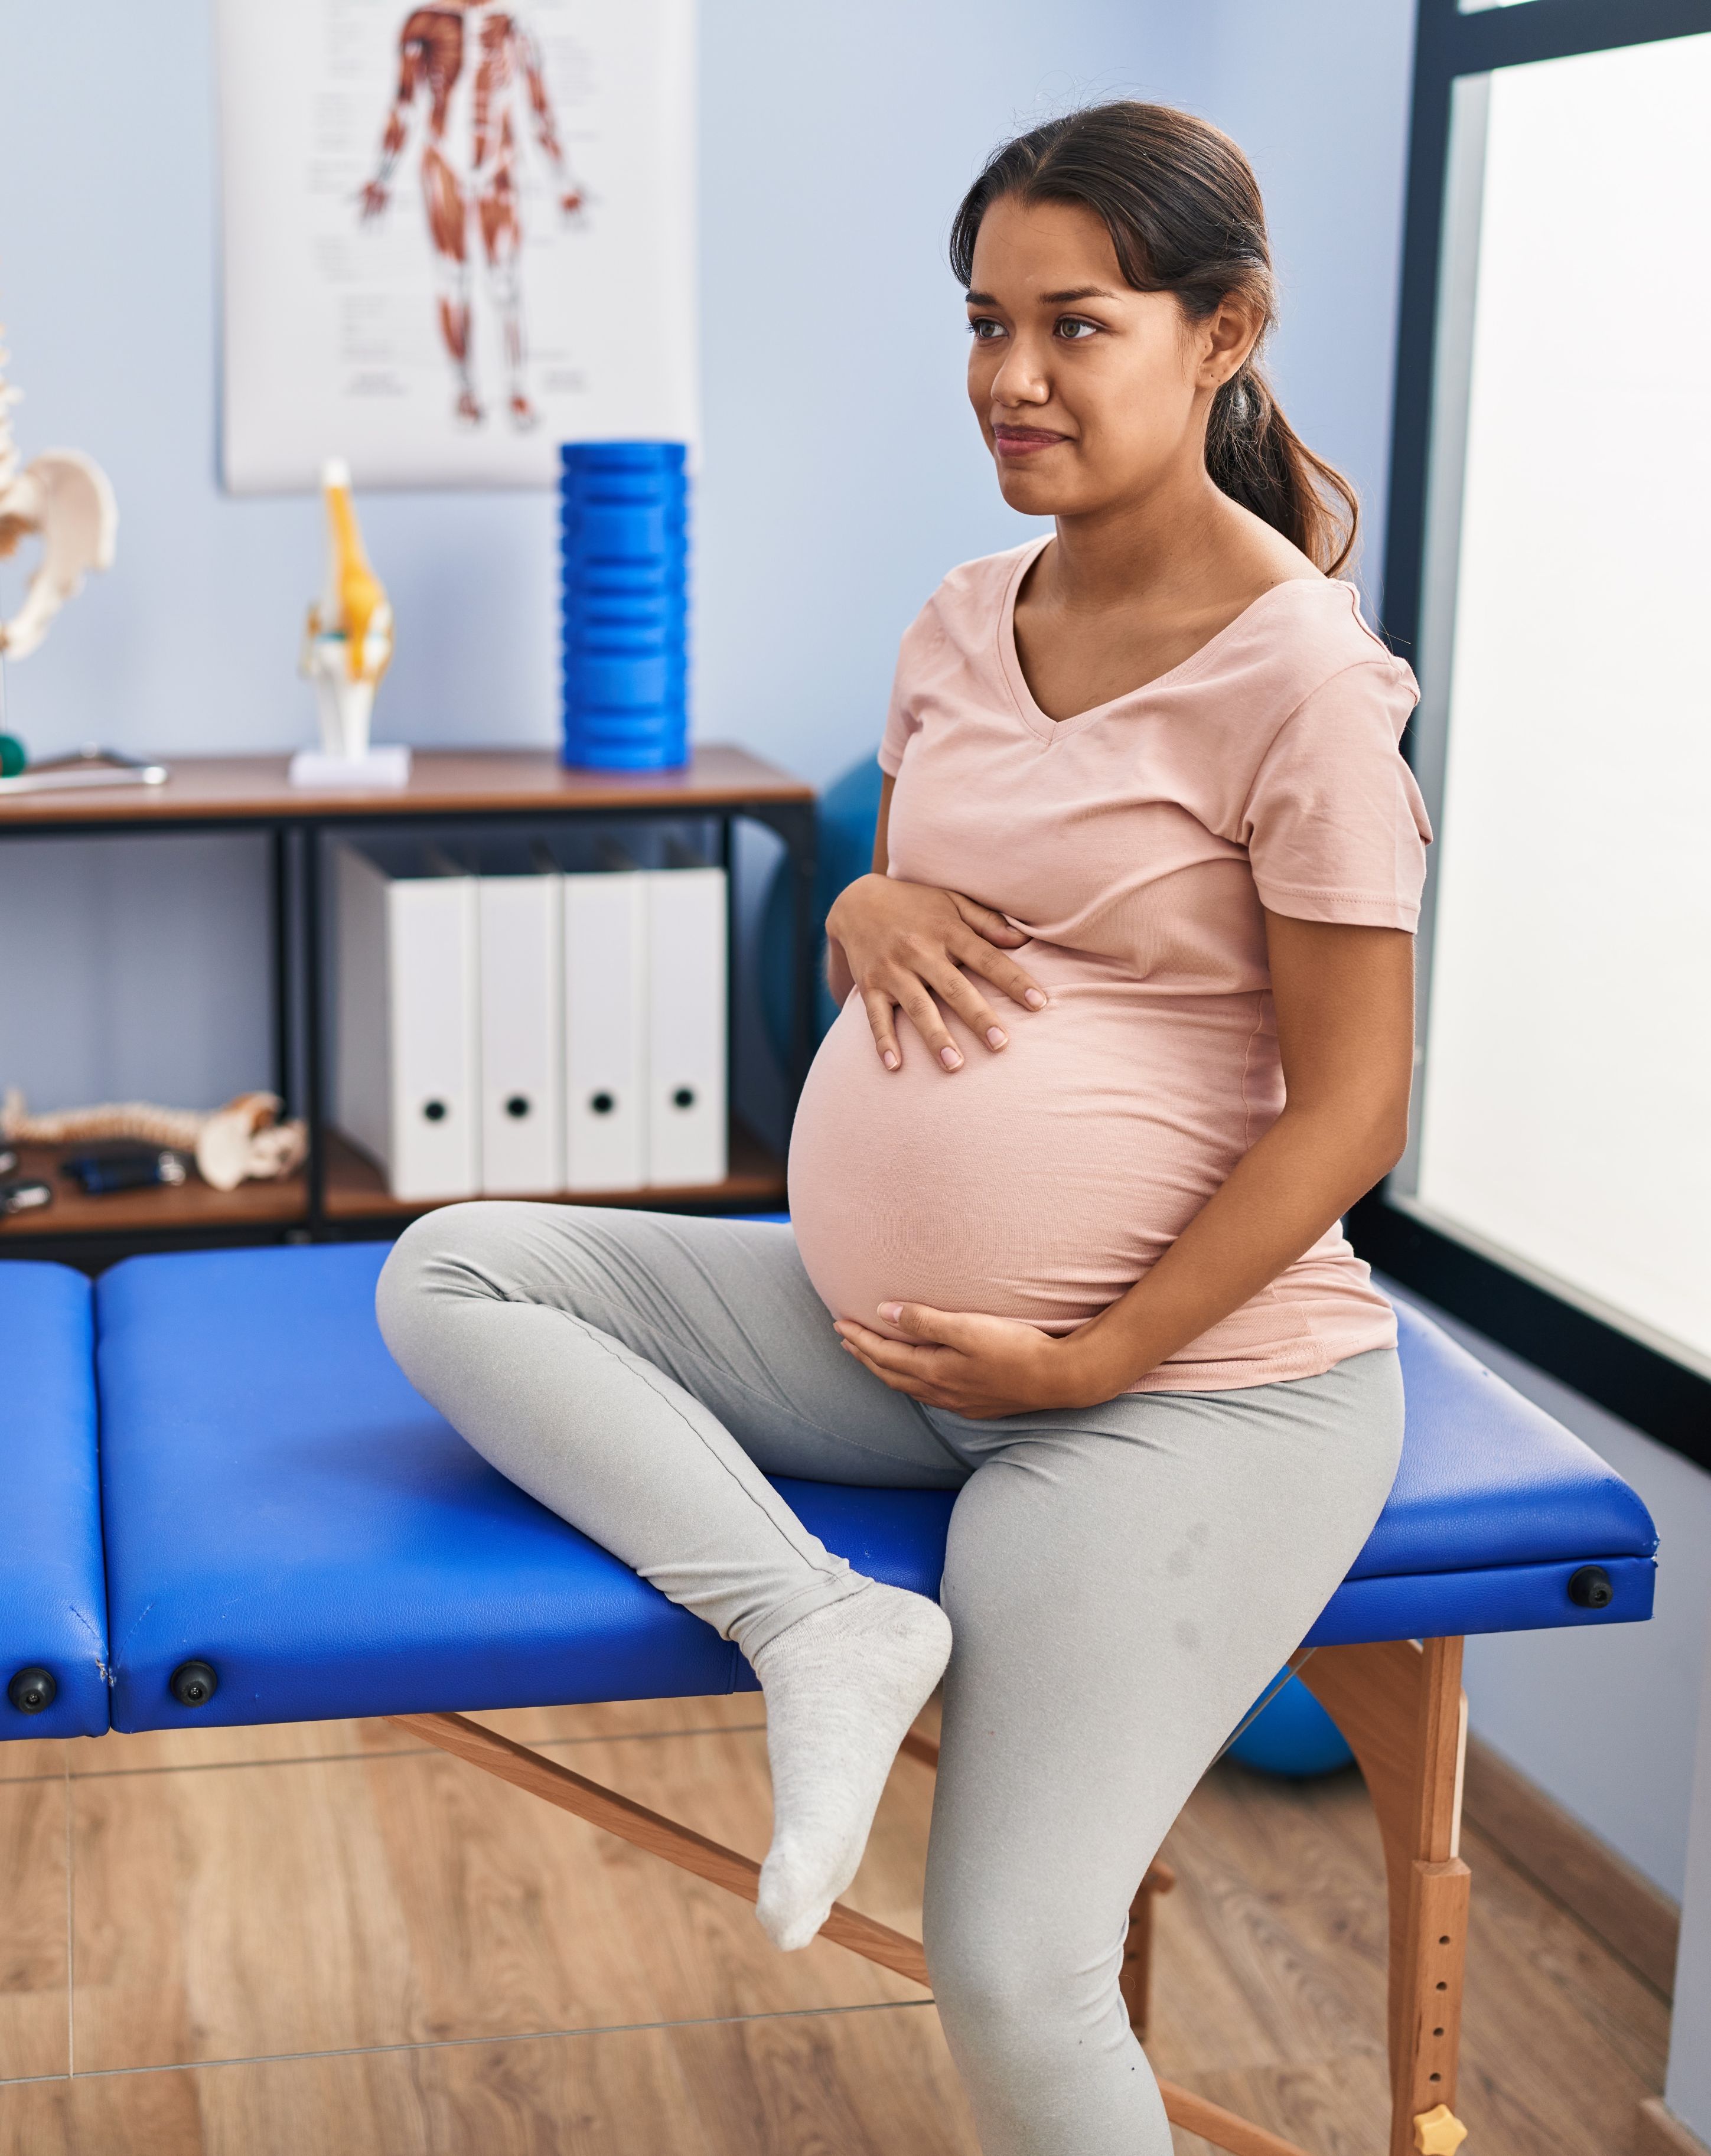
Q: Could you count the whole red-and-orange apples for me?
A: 0